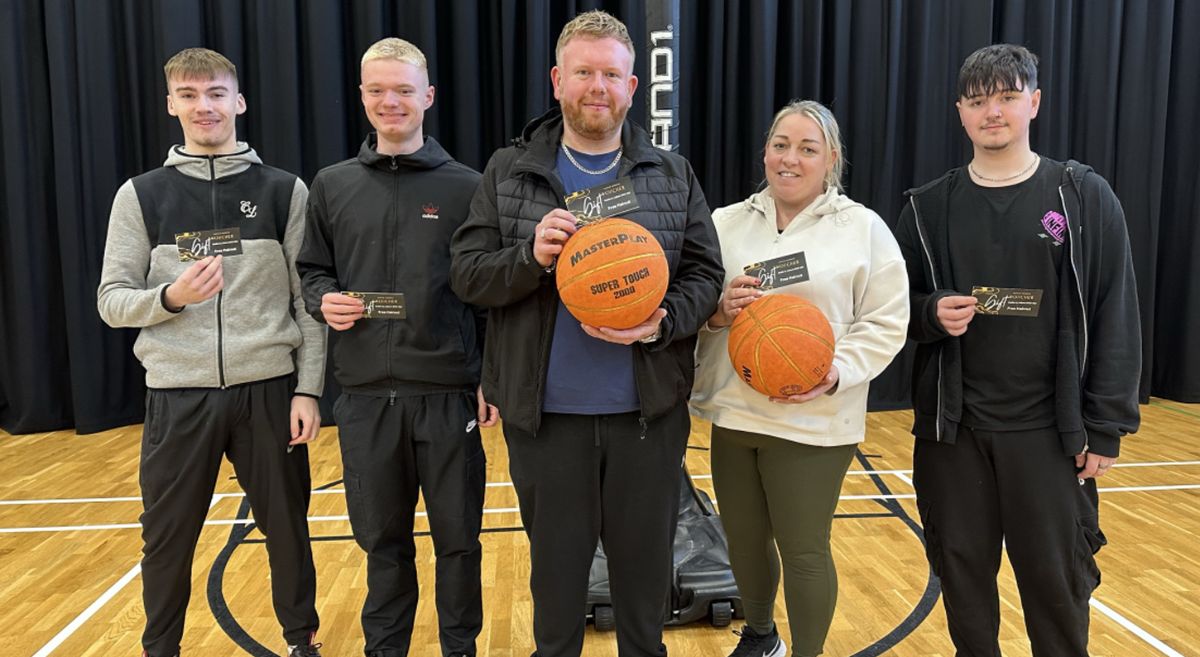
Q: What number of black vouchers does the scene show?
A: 5